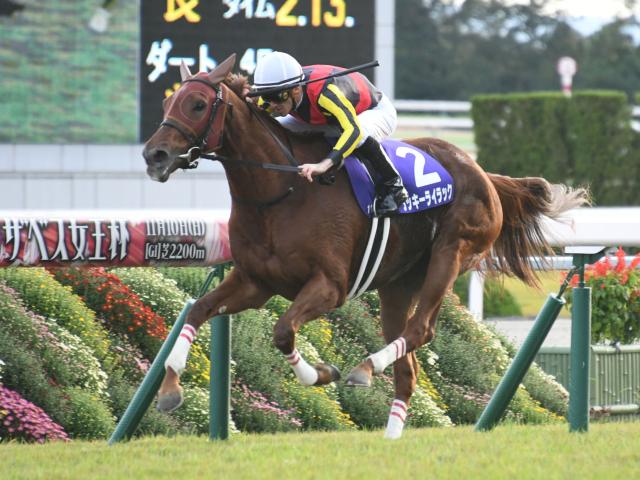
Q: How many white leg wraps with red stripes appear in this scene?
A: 4